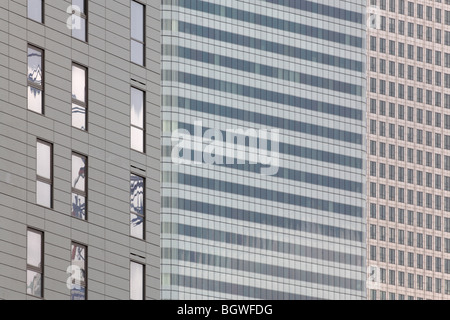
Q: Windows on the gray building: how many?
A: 12